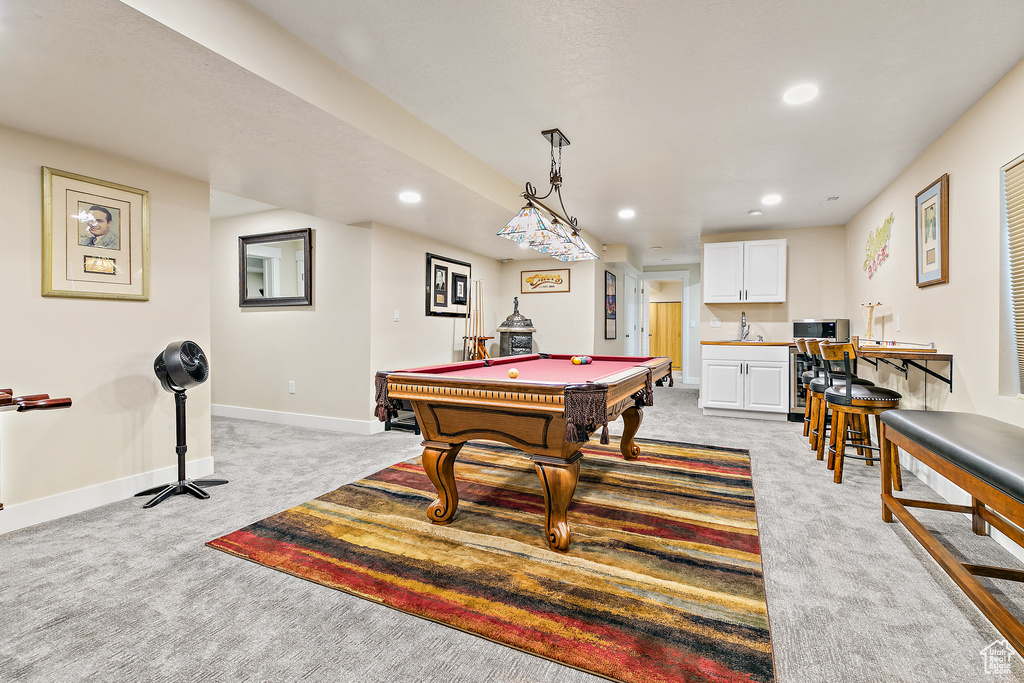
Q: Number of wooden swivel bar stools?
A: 3